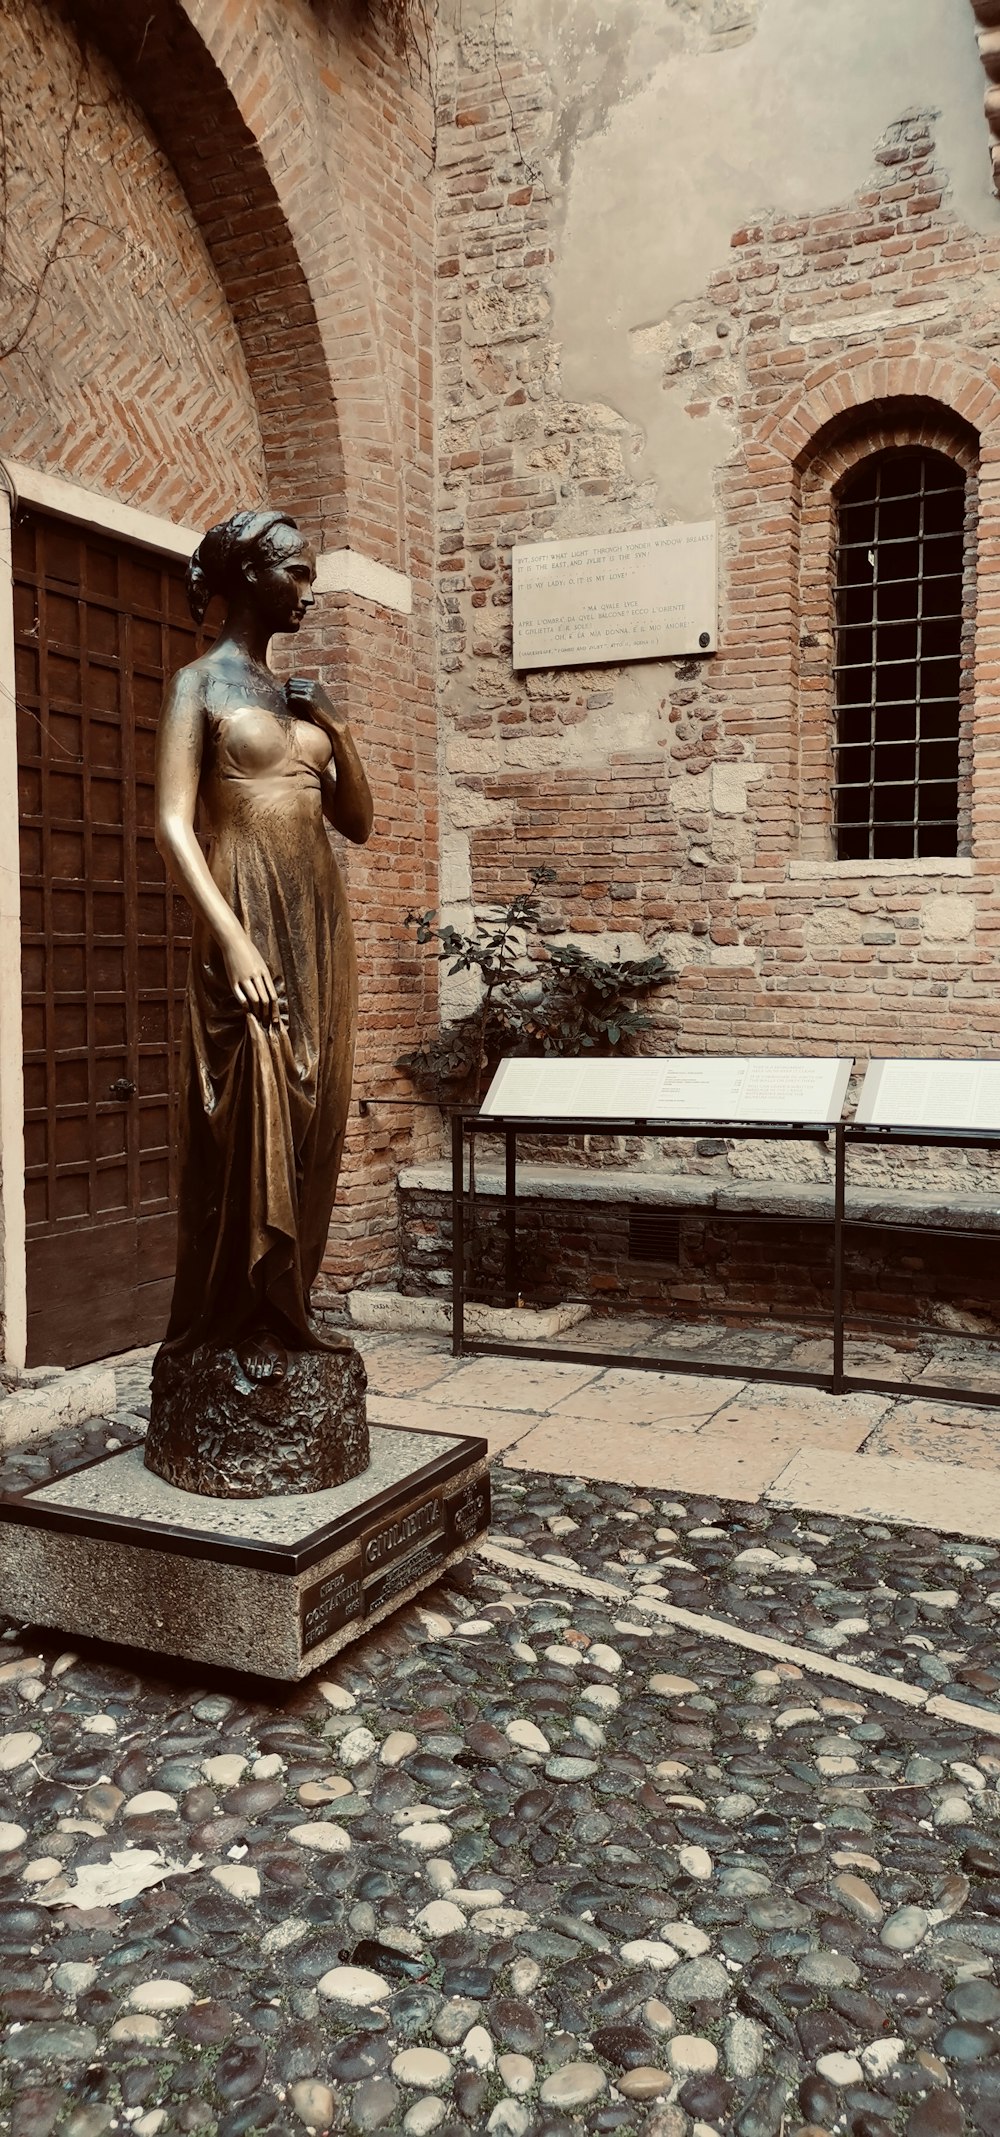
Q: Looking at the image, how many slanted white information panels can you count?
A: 2